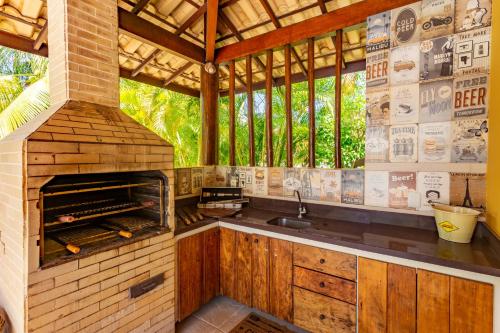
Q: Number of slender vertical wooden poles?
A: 6